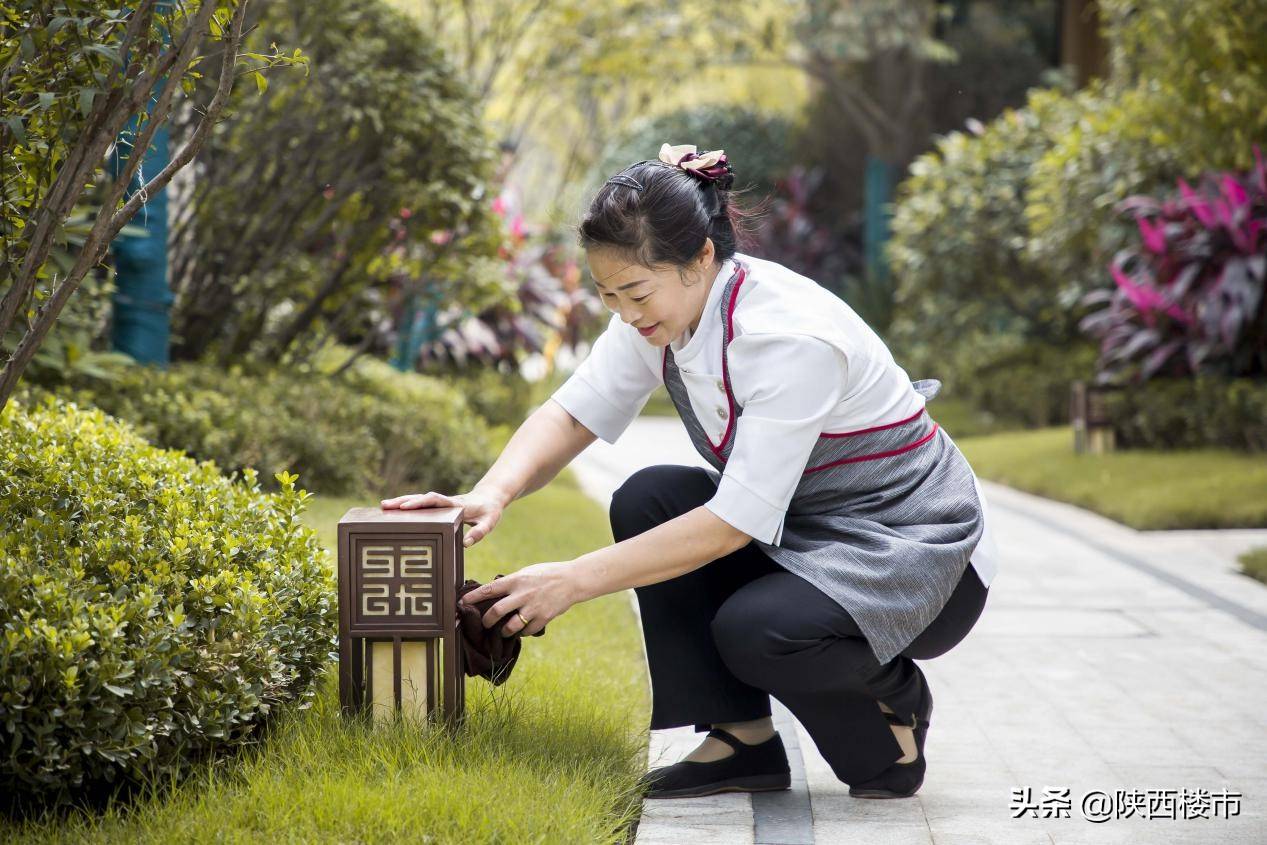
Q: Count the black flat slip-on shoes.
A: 2